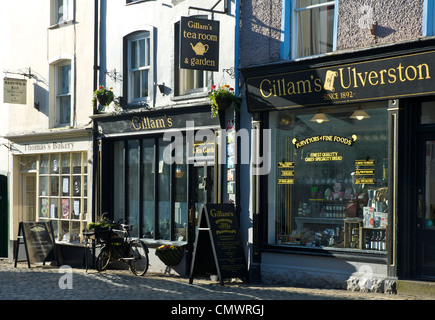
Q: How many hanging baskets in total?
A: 2